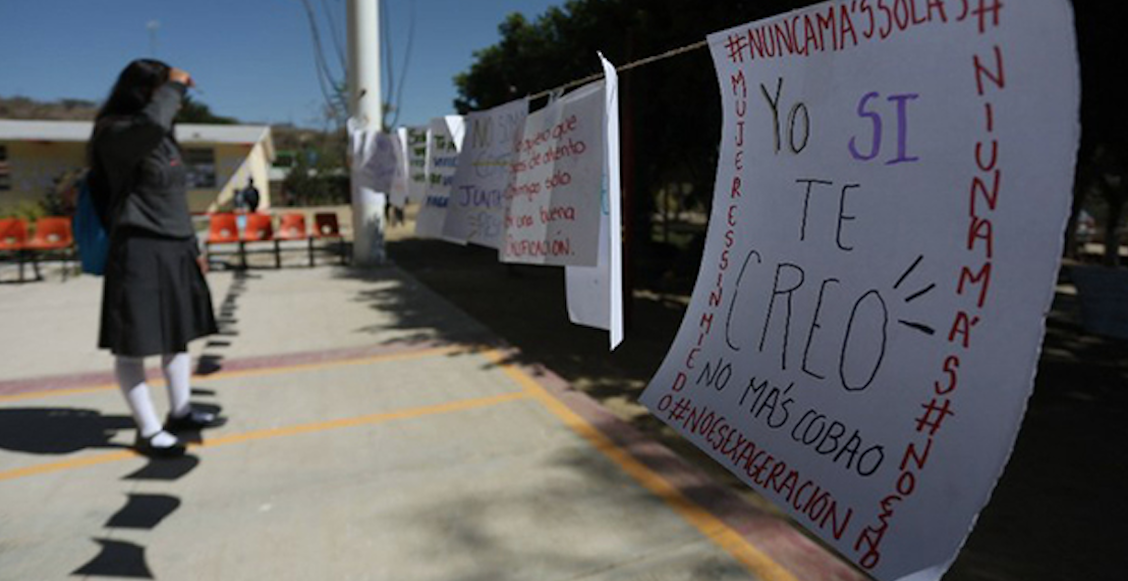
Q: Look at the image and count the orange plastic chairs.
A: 6